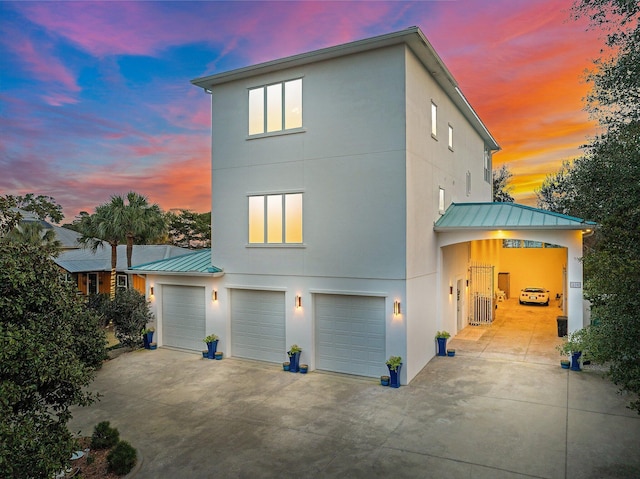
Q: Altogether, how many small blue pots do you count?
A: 8